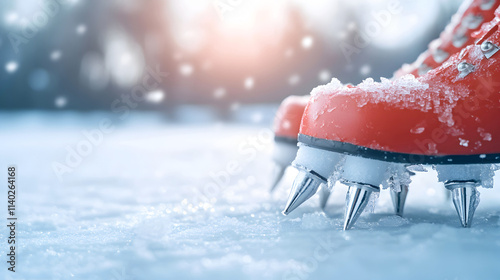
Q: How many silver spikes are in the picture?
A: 6